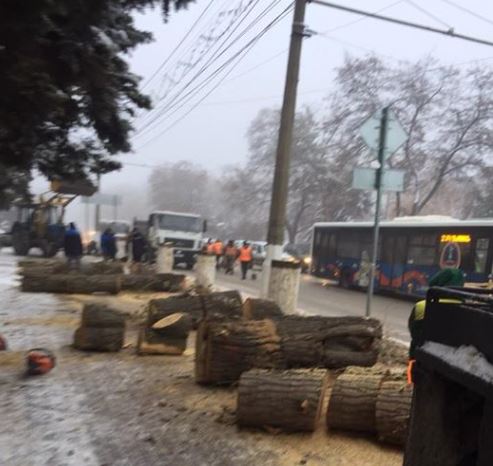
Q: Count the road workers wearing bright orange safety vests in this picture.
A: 4